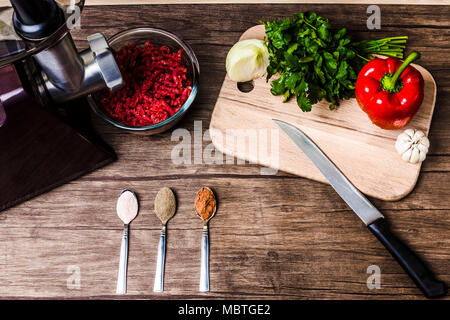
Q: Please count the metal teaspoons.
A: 3